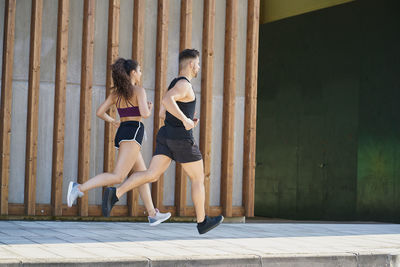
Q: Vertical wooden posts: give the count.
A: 11